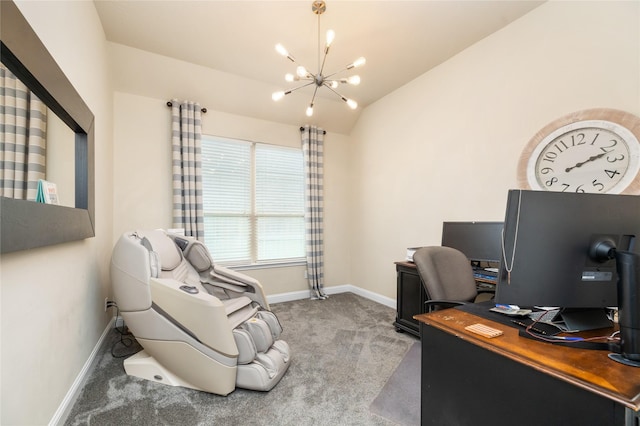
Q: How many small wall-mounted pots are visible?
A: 0